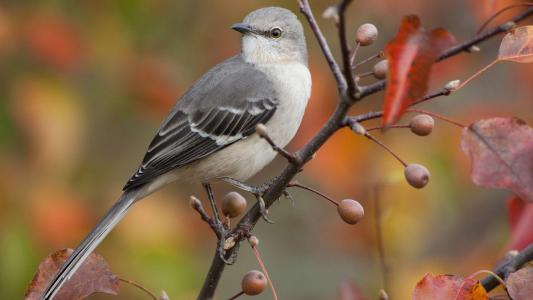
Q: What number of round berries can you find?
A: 7